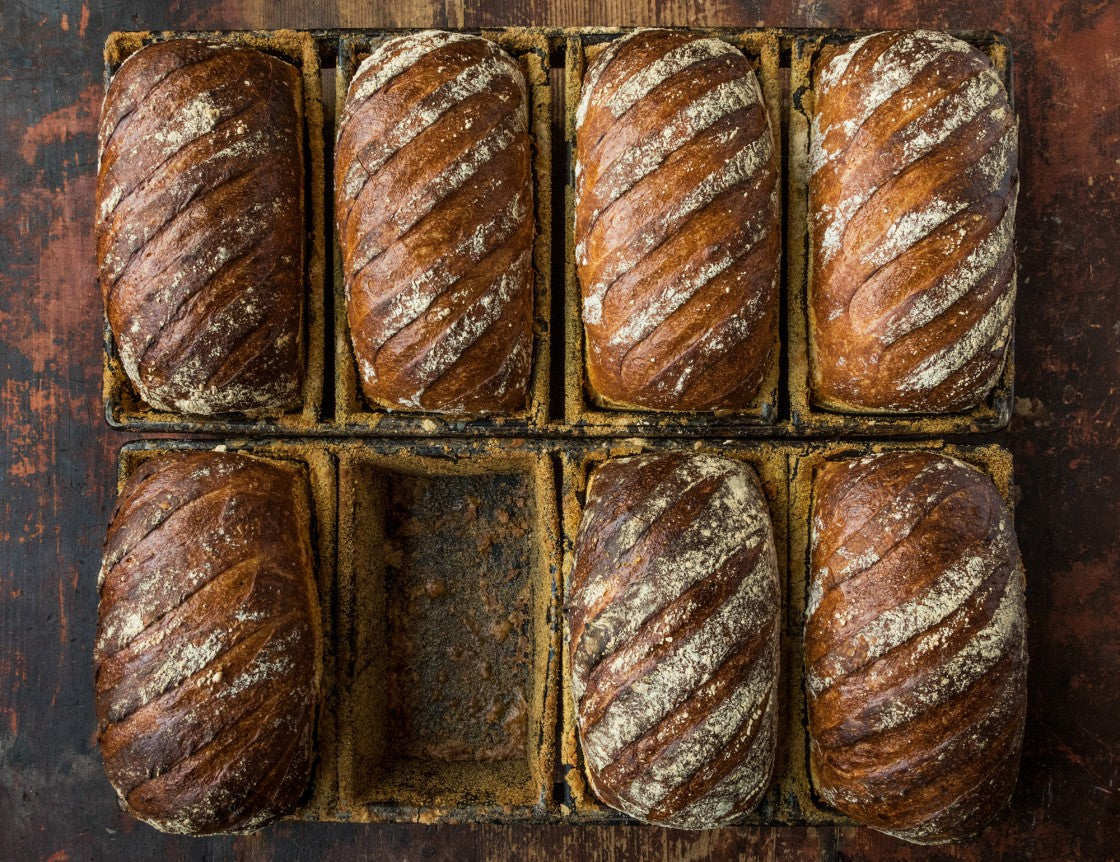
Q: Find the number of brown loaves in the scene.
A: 7